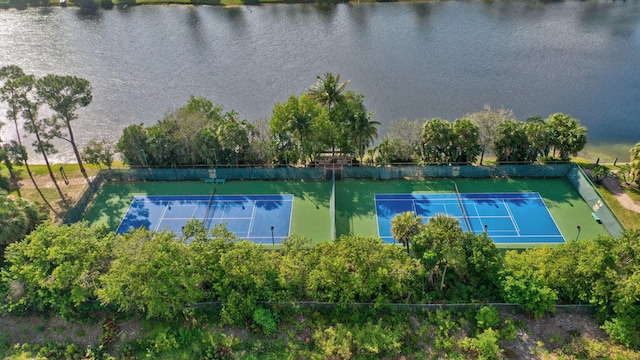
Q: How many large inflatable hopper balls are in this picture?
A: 0